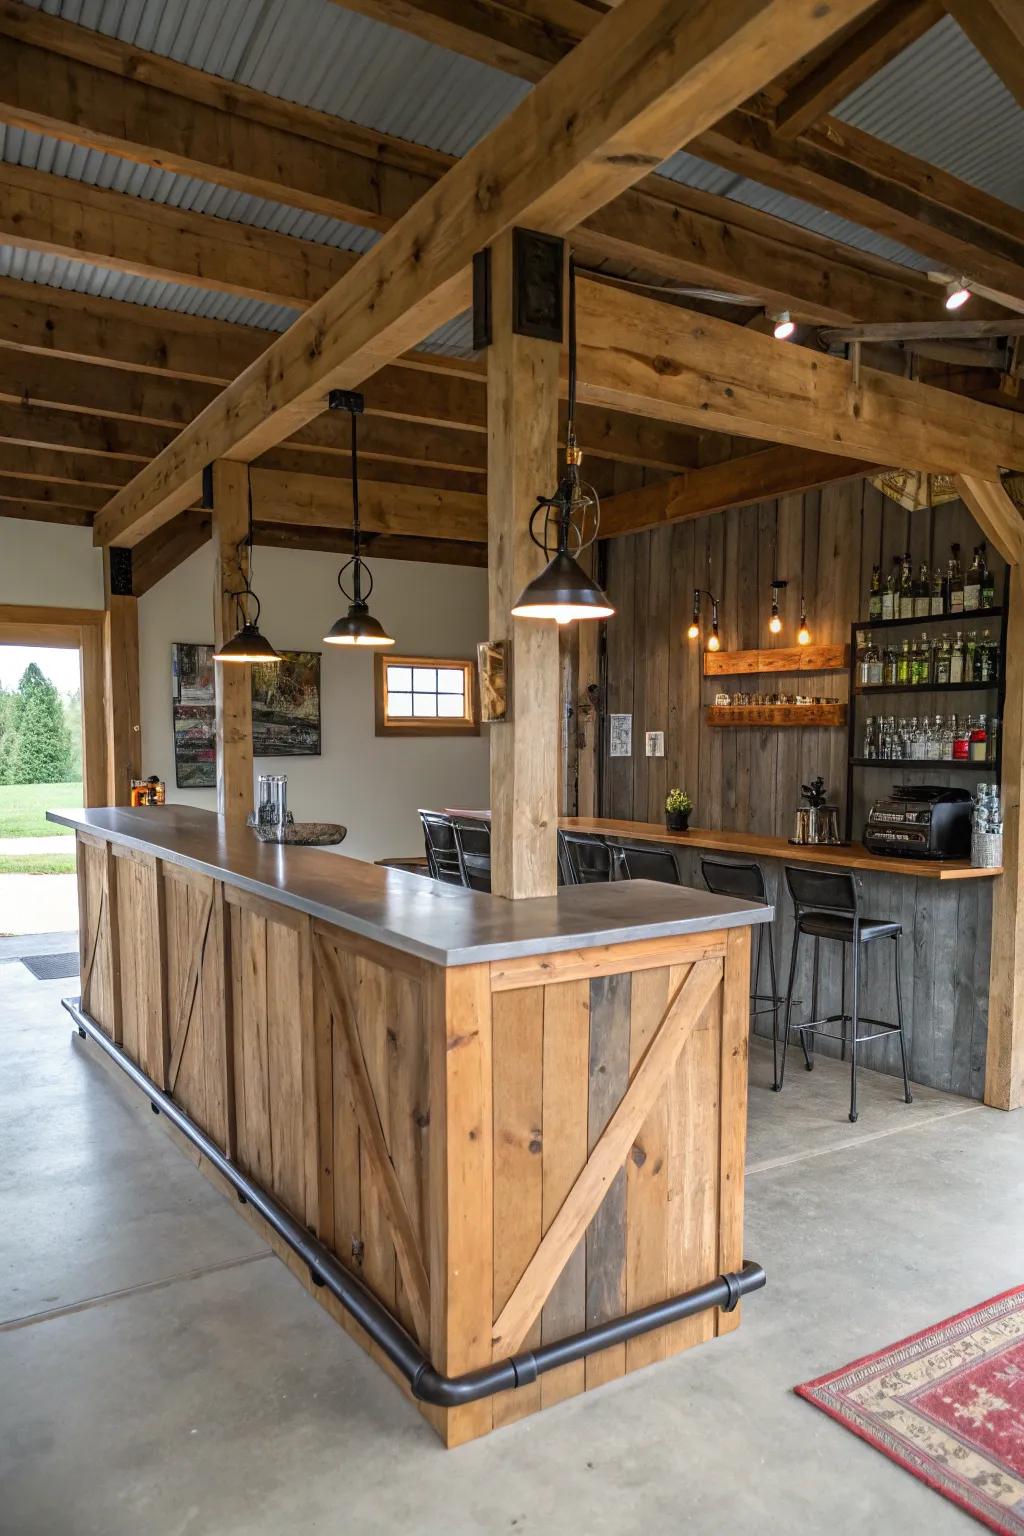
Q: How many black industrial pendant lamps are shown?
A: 3